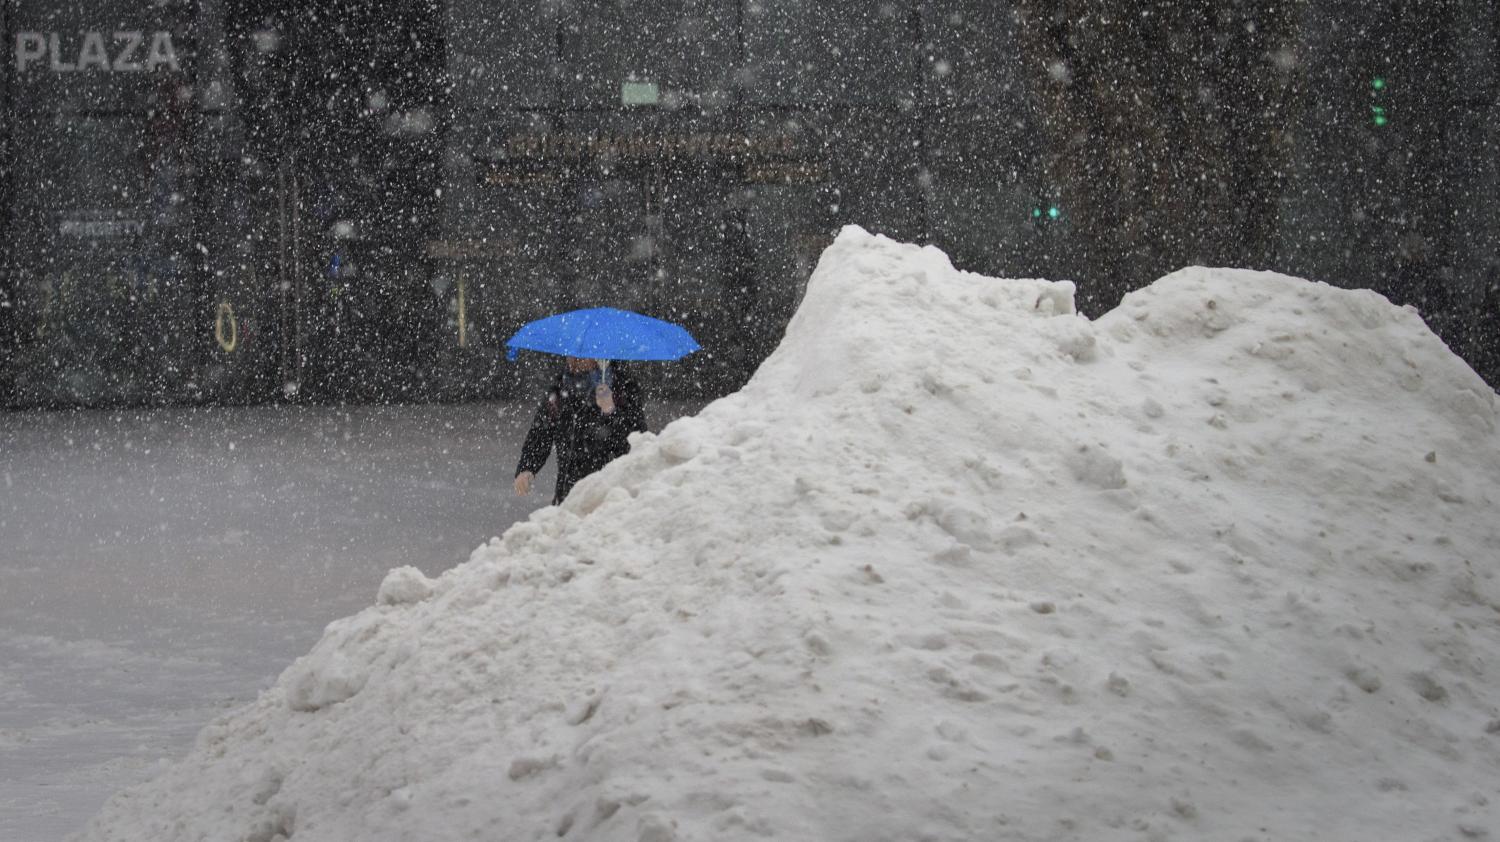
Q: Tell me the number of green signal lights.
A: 5